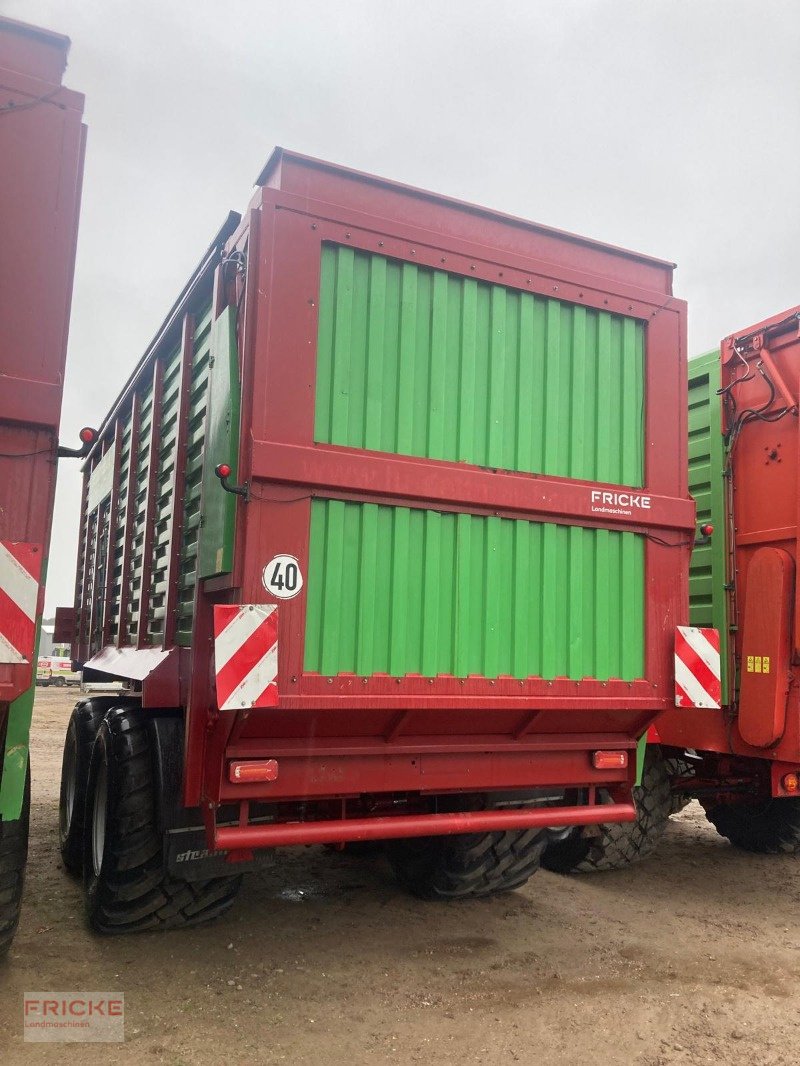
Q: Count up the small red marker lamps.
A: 3